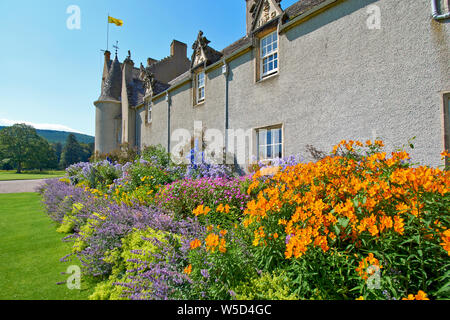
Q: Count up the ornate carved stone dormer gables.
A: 3